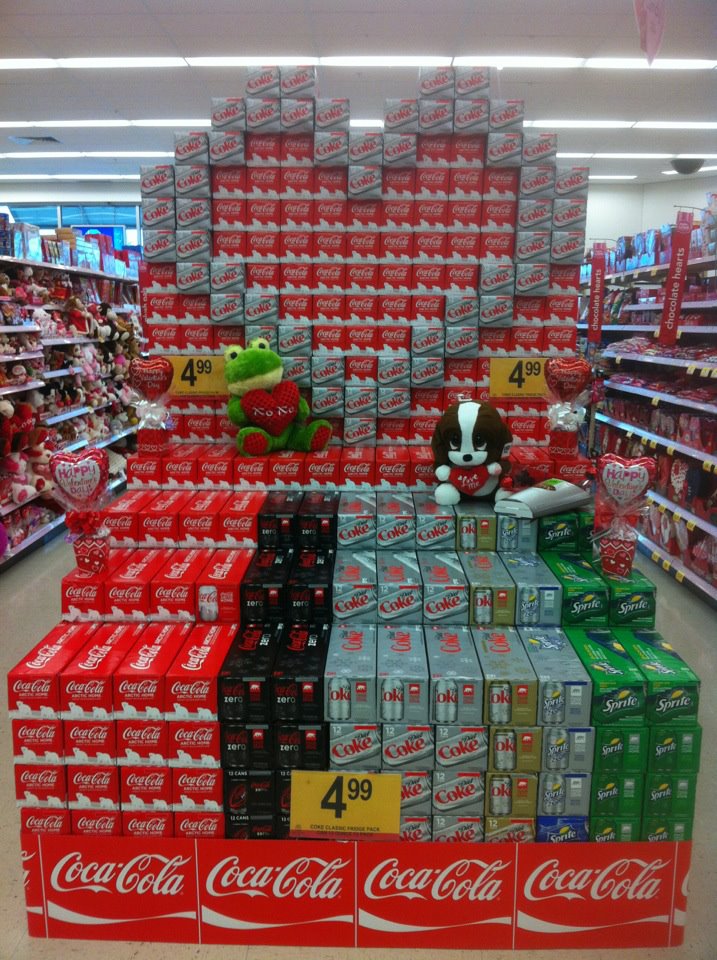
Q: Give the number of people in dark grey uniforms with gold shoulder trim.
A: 0